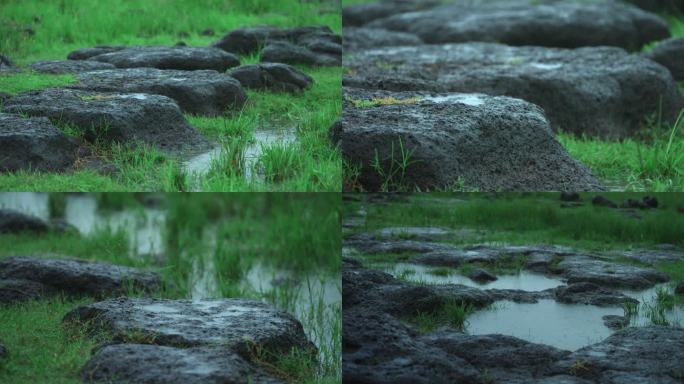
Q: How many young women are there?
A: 0